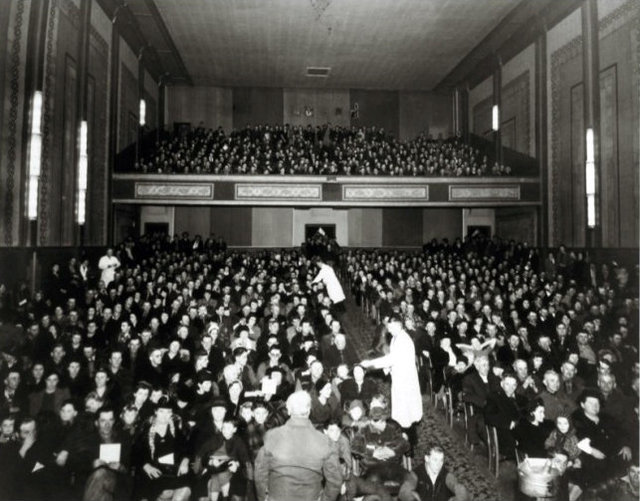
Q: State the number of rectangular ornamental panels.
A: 4